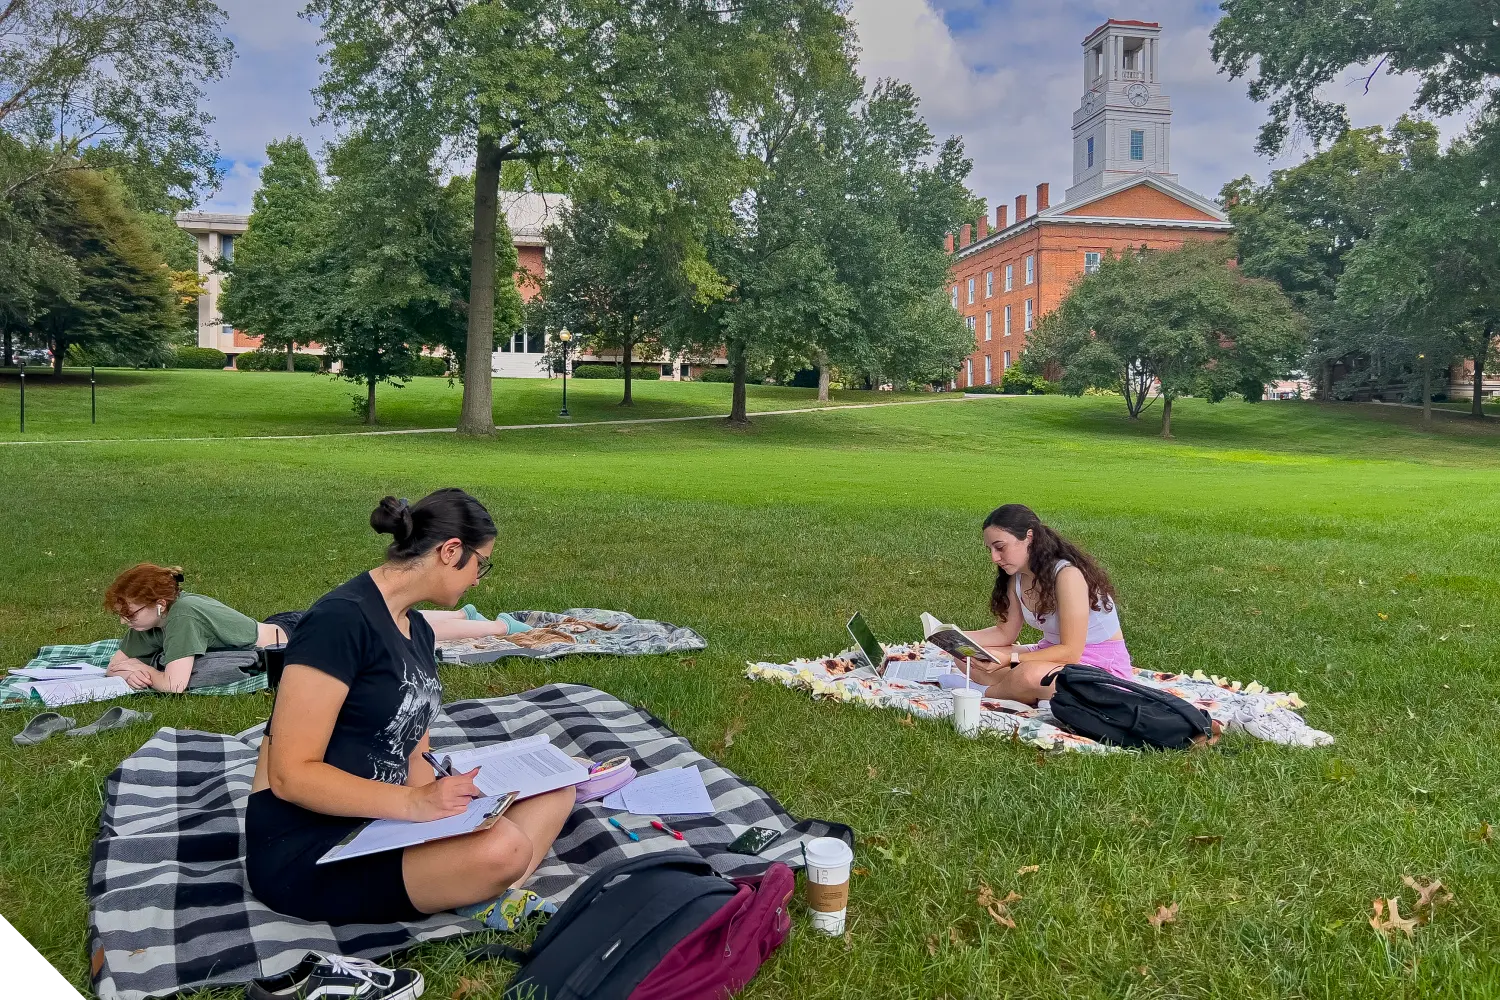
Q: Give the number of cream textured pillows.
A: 0